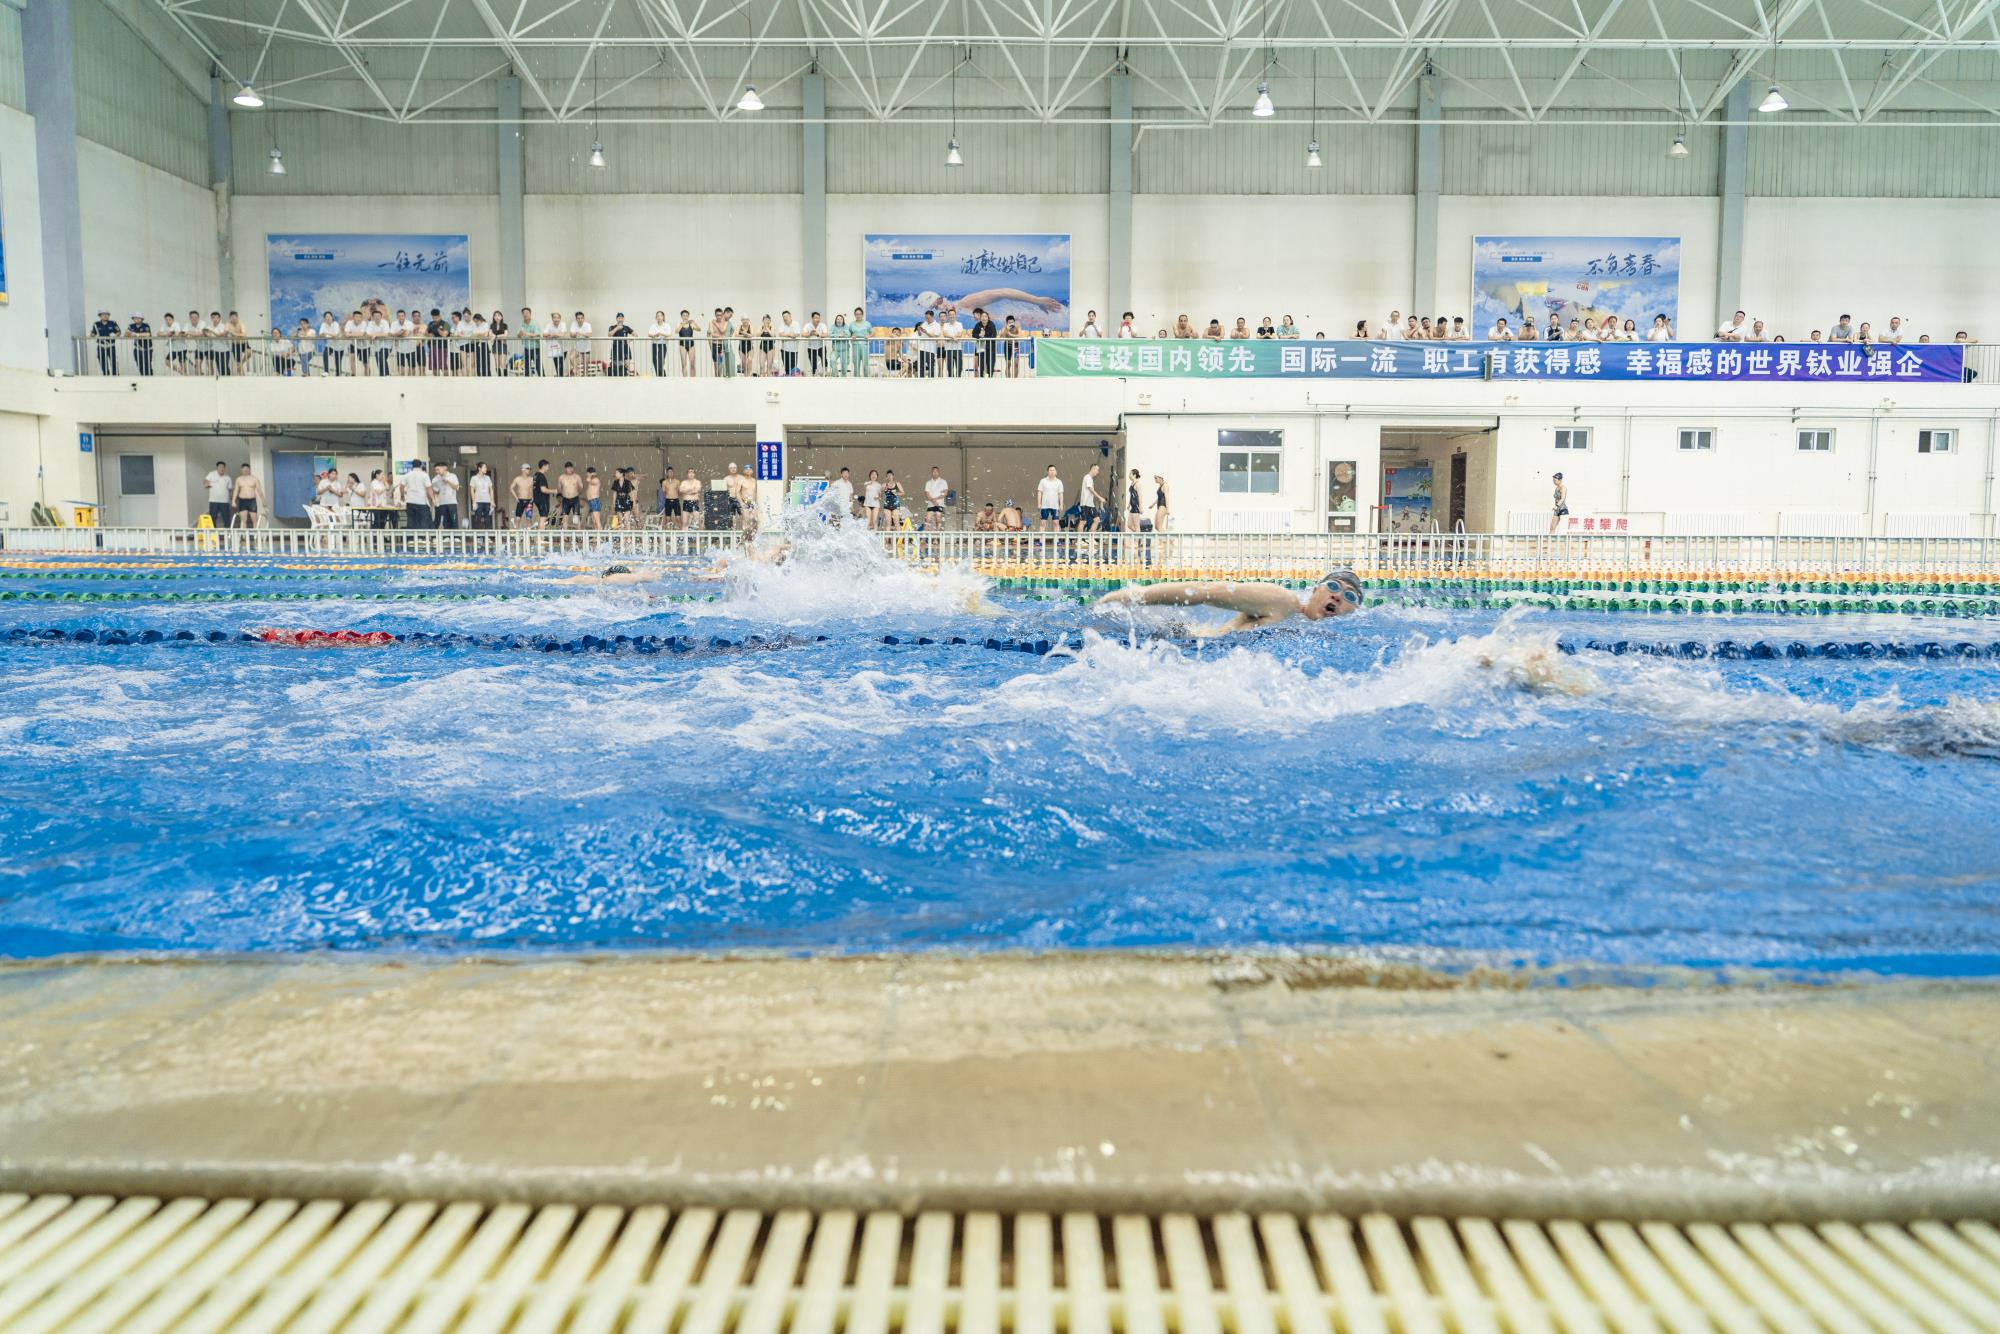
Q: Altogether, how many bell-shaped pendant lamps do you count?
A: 9